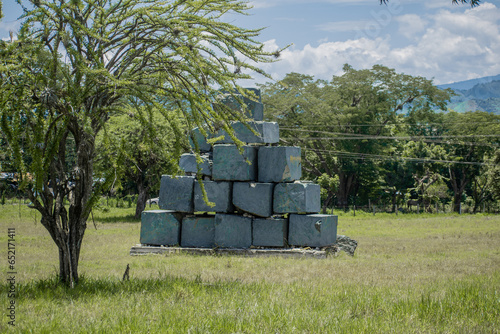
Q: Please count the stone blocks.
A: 15